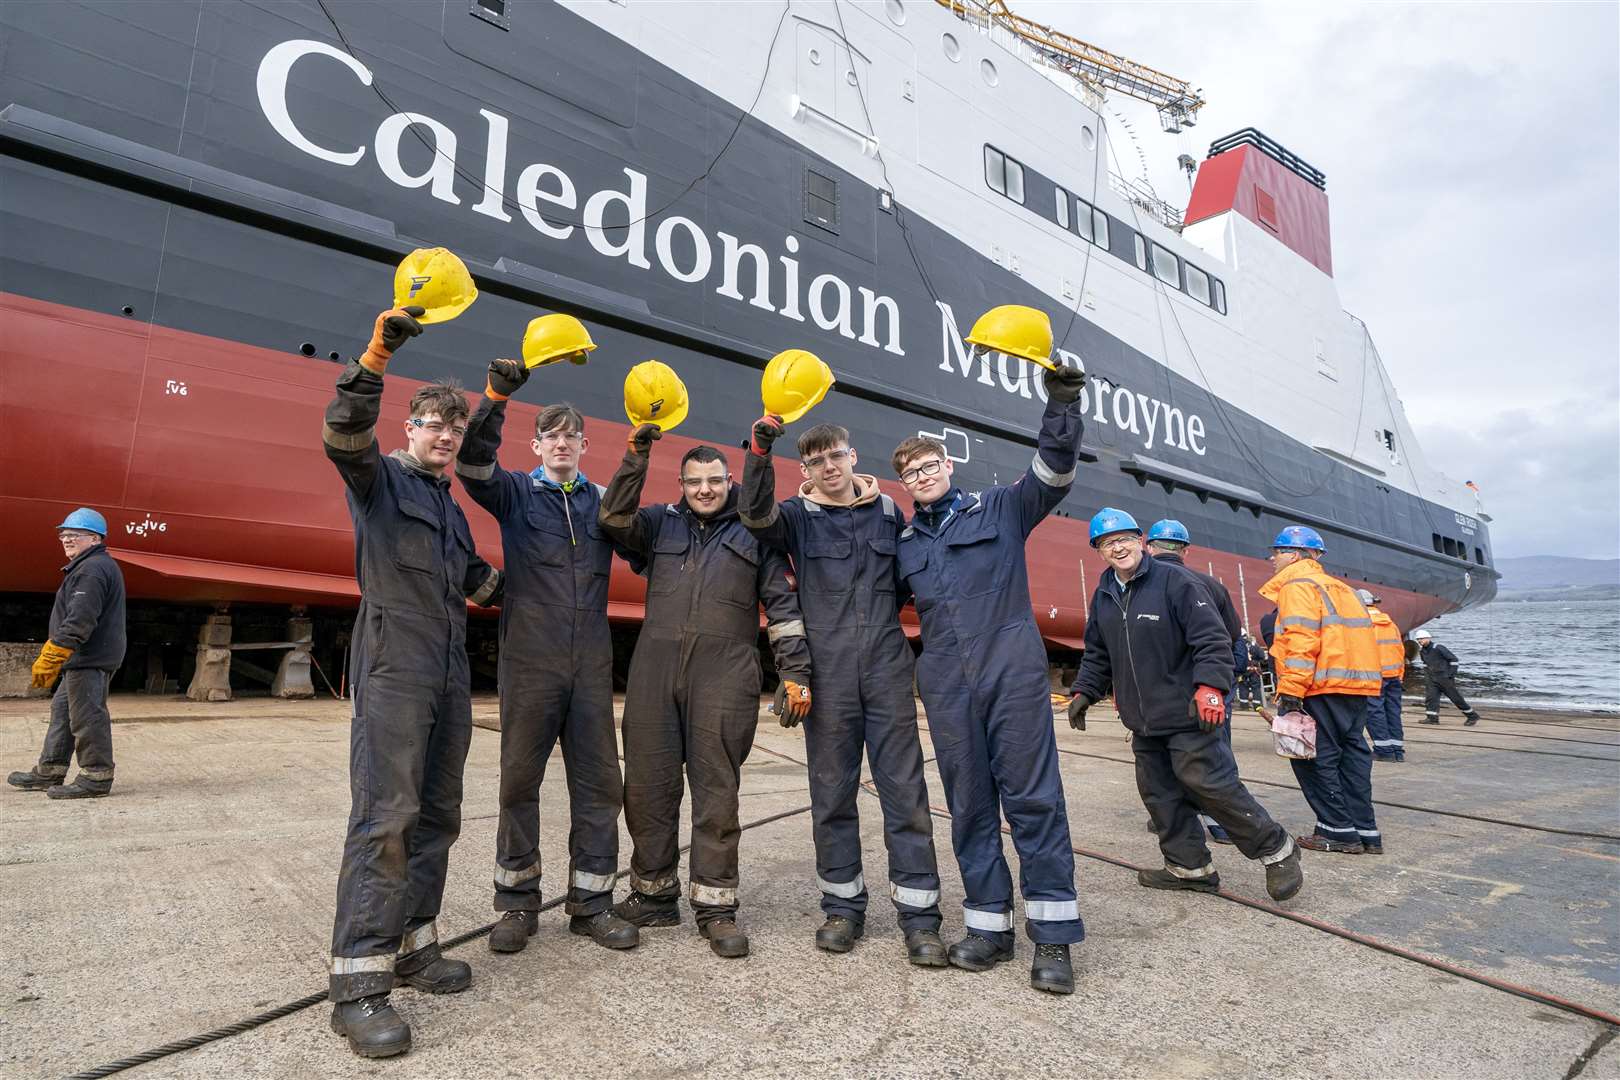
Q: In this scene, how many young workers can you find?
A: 5